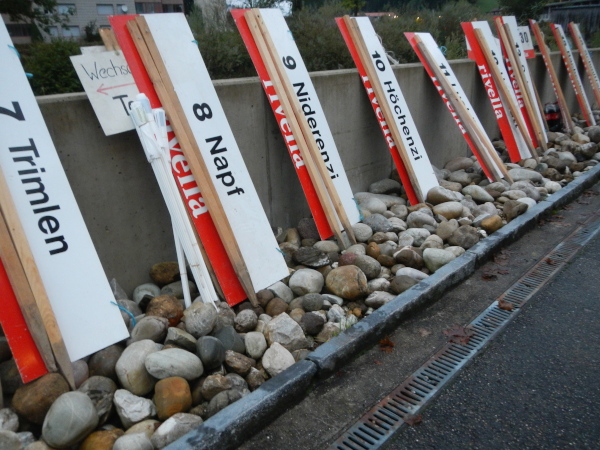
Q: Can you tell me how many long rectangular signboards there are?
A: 10